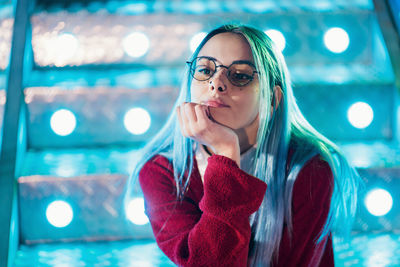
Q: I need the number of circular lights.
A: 11